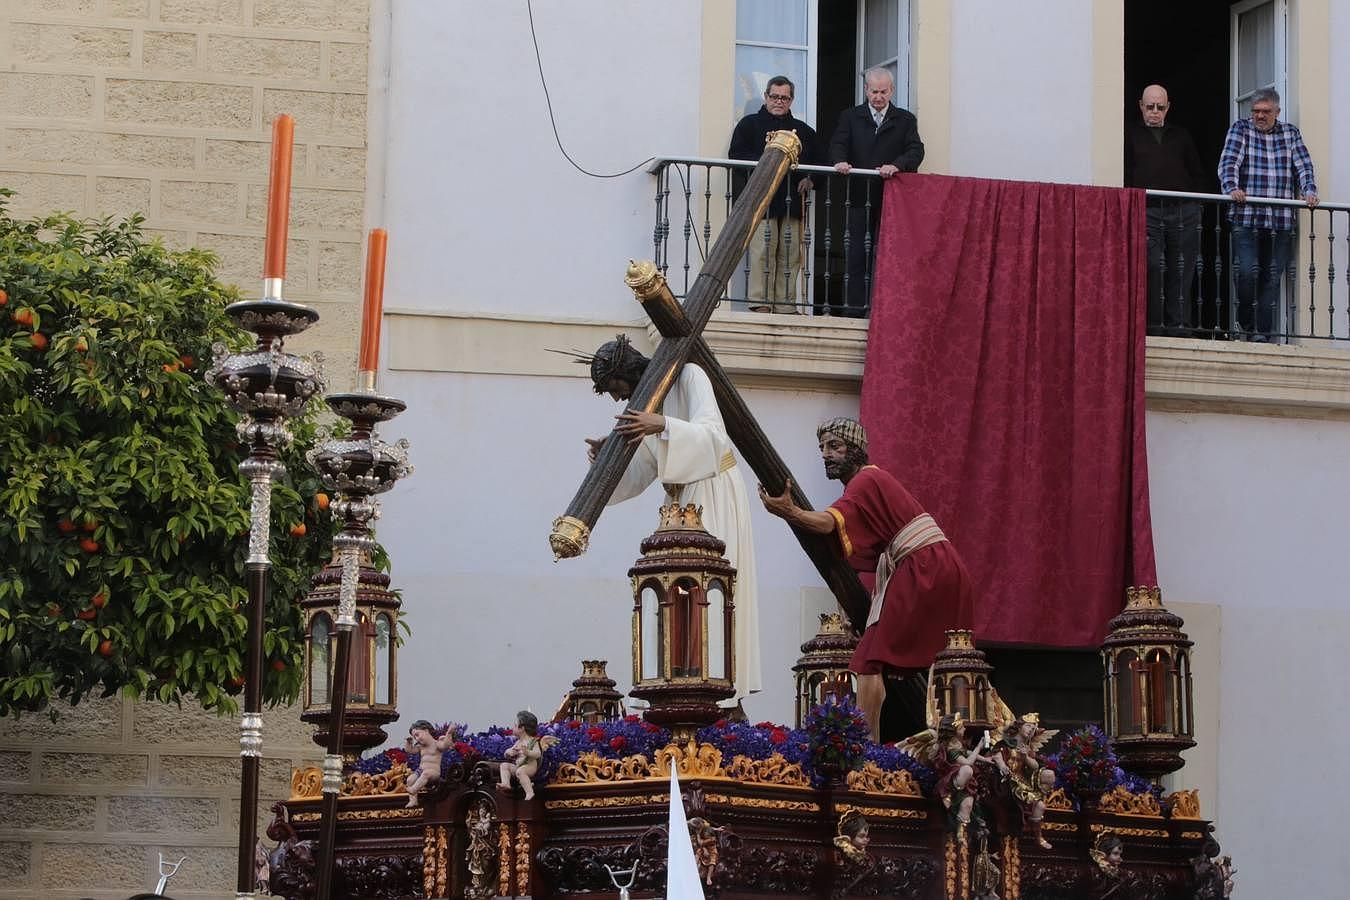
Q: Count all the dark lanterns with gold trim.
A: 6